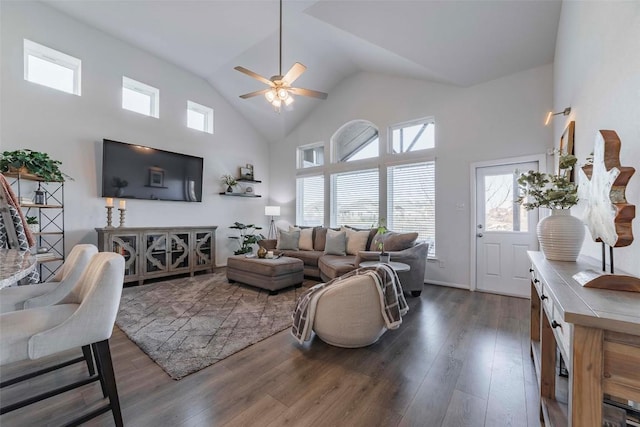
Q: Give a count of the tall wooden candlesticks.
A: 2